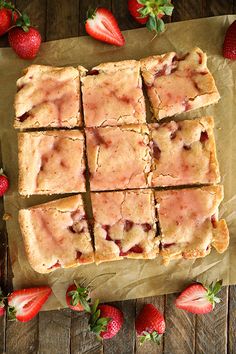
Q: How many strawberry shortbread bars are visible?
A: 9